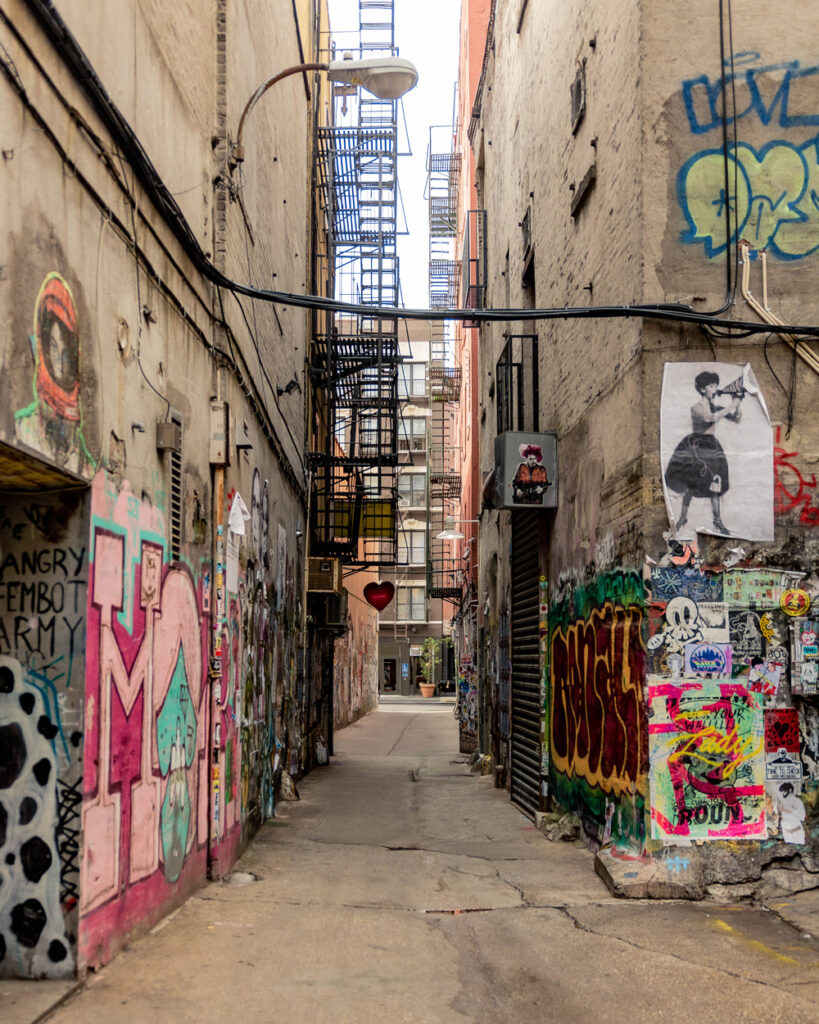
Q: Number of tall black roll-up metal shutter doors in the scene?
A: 1